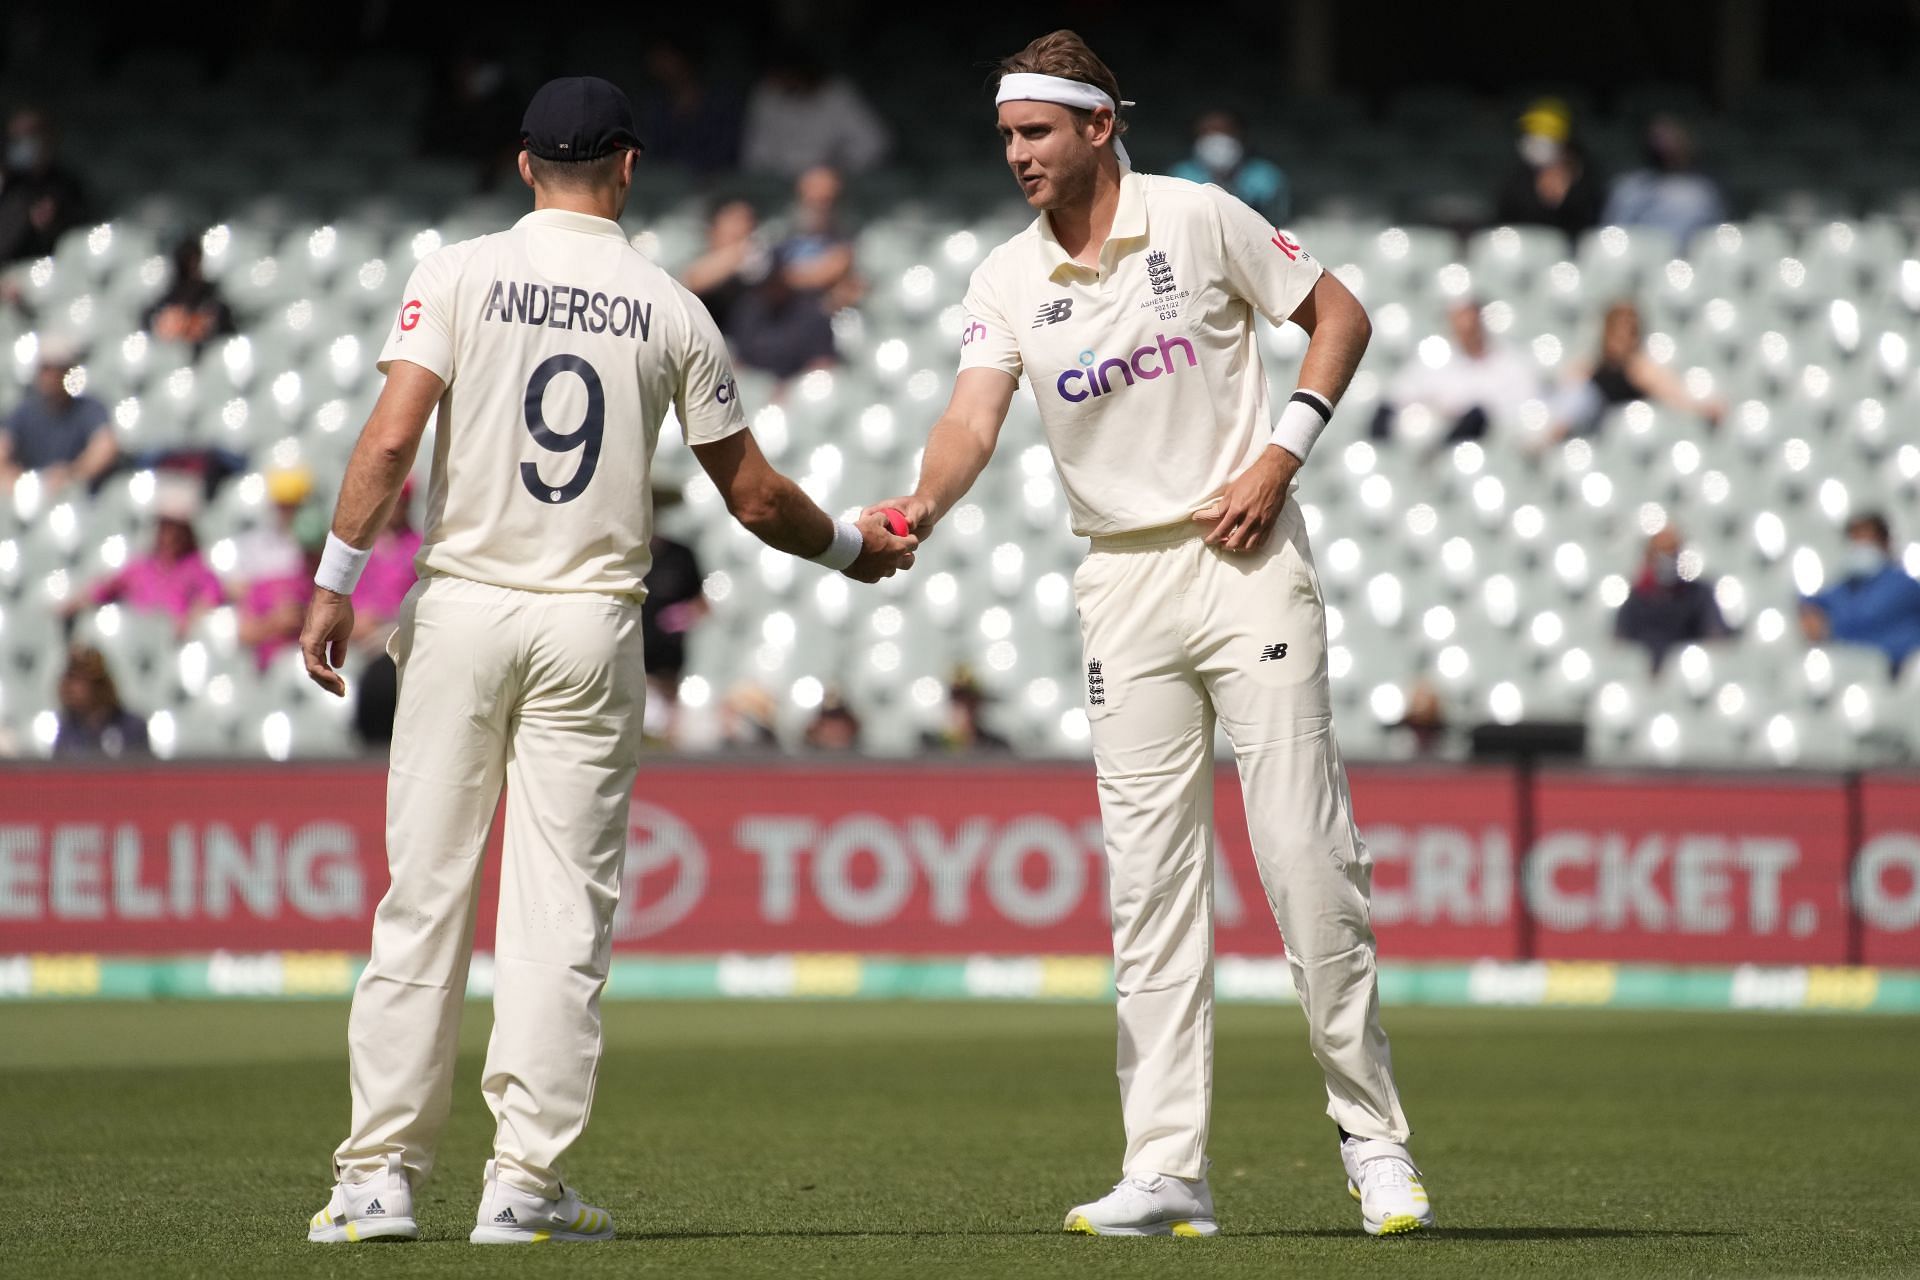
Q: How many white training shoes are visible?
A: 4